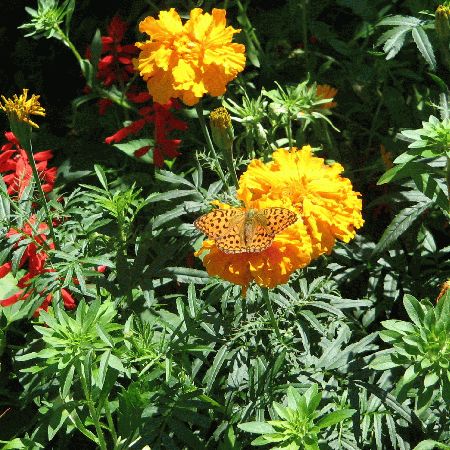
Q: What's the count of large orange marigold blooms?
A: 3